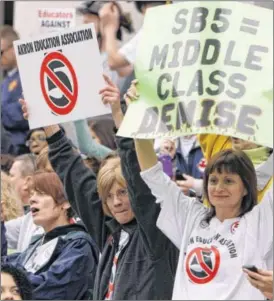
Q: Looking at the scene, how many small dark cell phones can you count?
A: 2